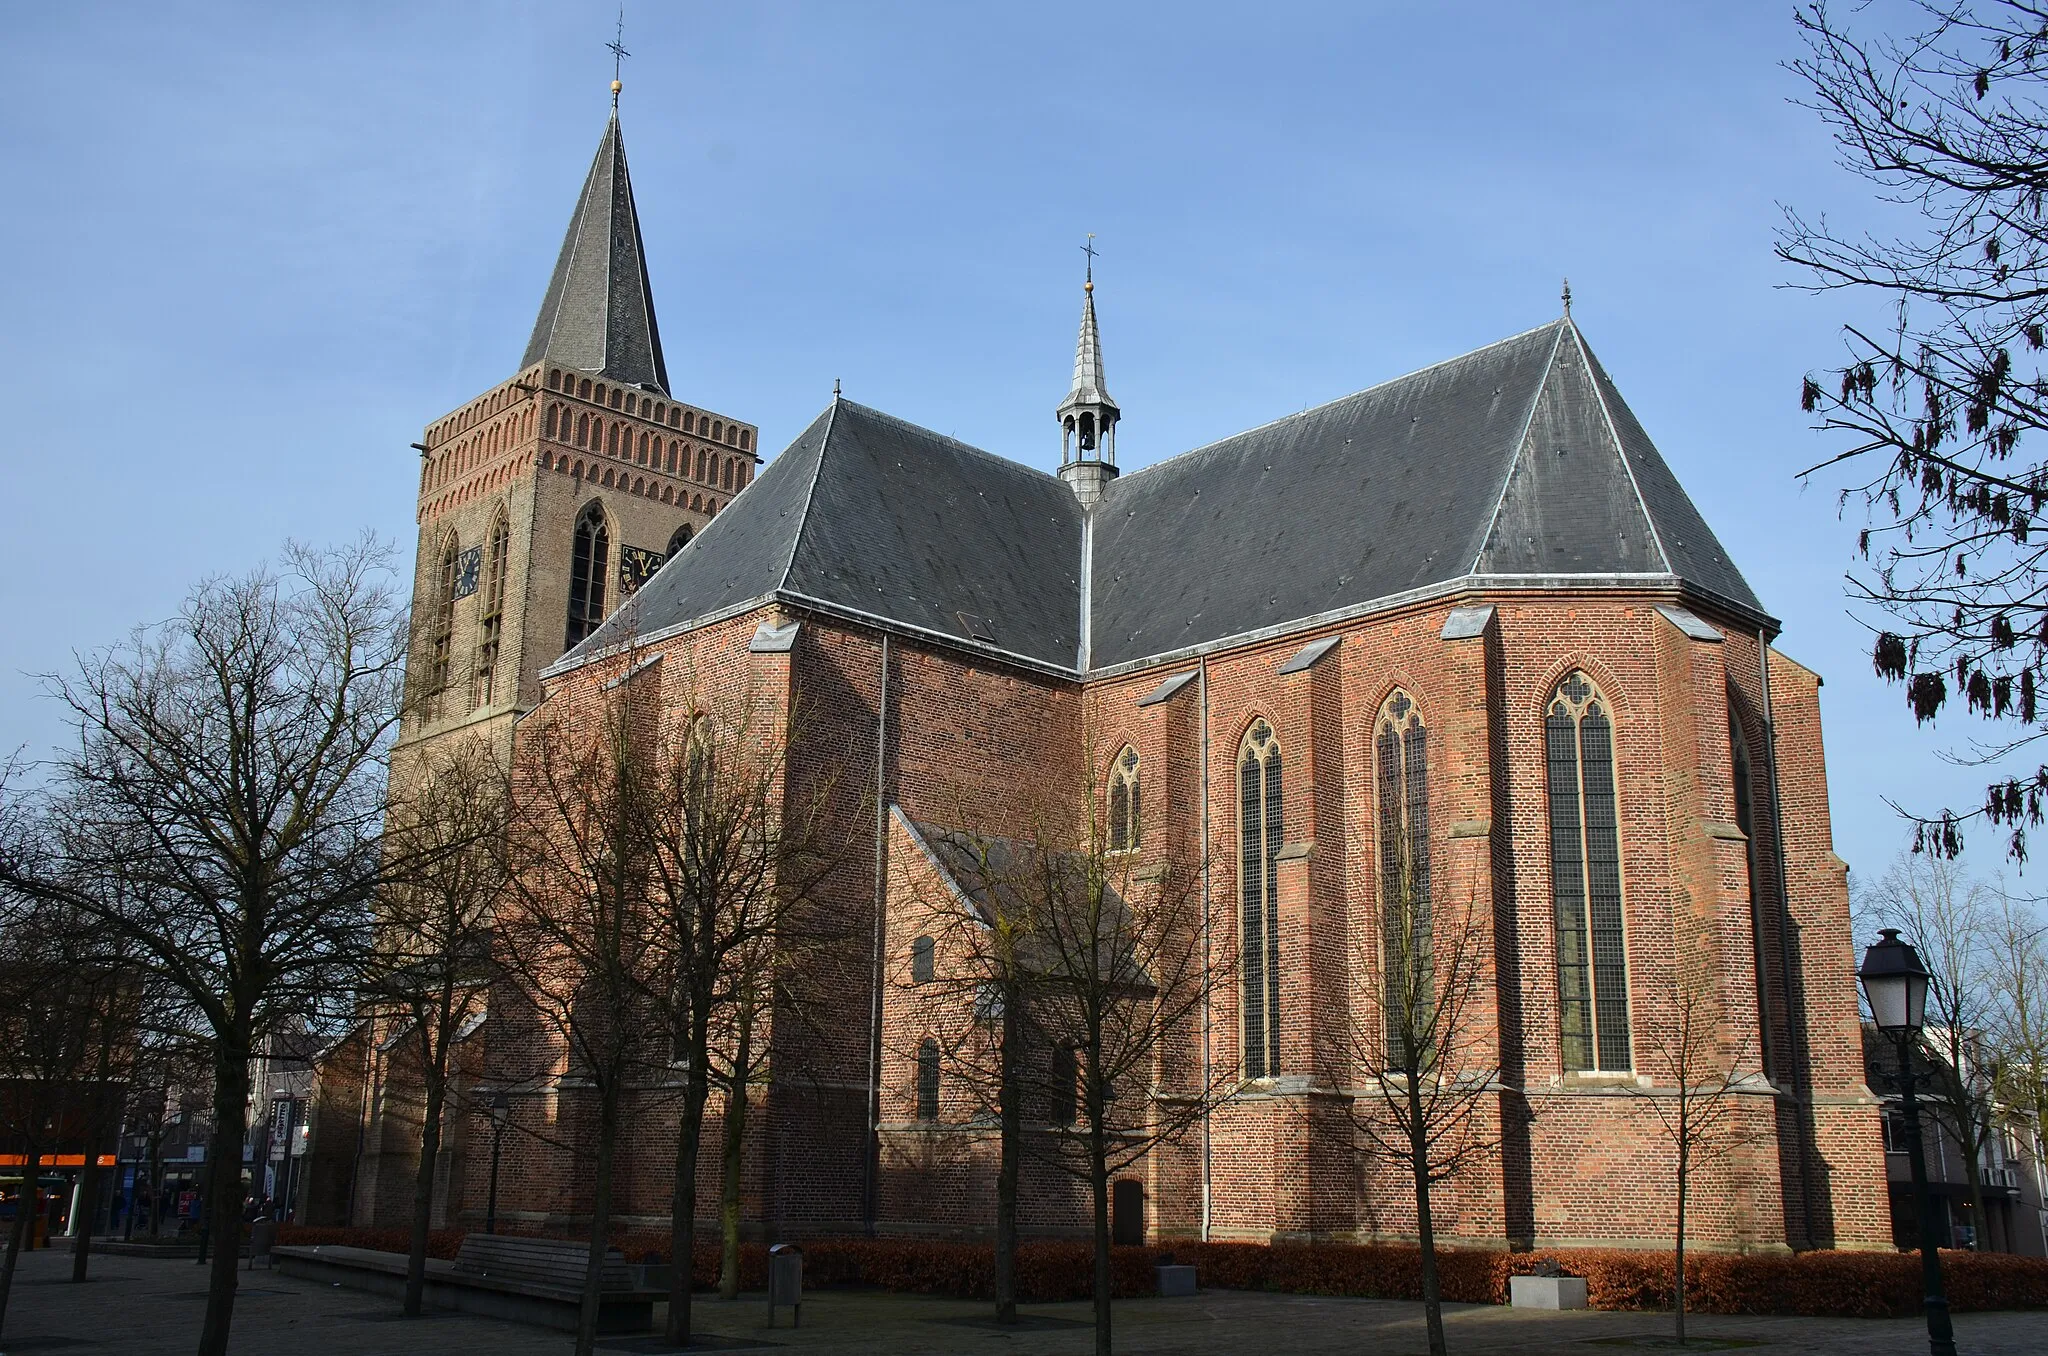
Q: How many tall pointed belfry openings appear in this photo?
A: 4